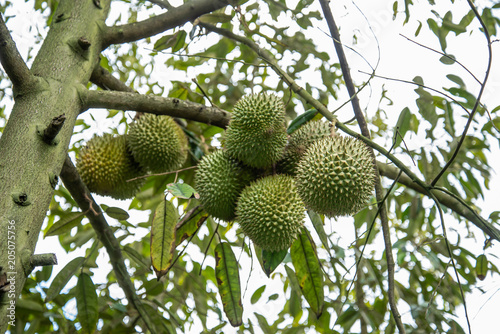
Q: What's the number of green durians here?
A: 7